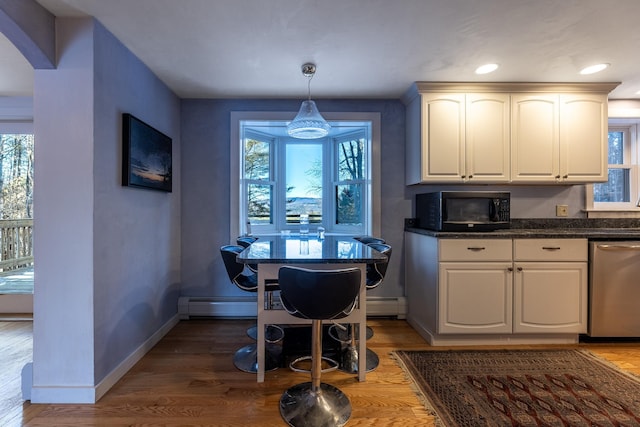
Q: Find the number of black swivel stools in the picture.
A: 5